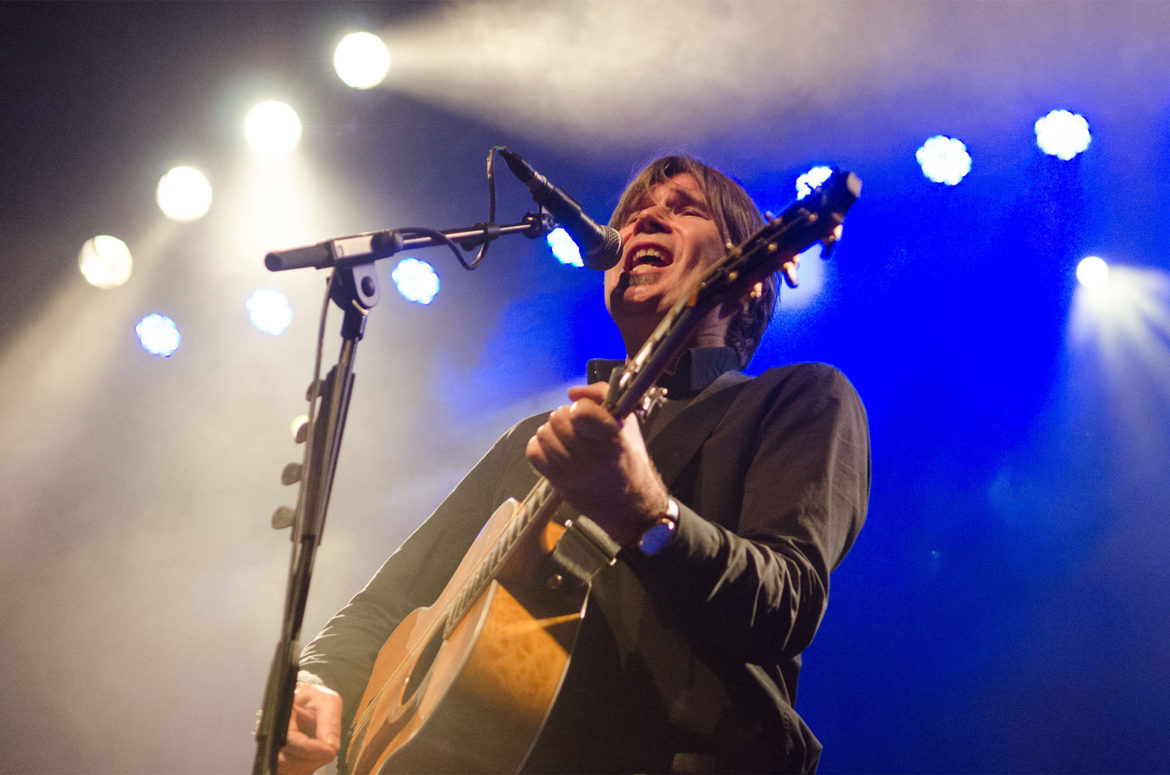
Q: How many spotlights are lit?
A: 12